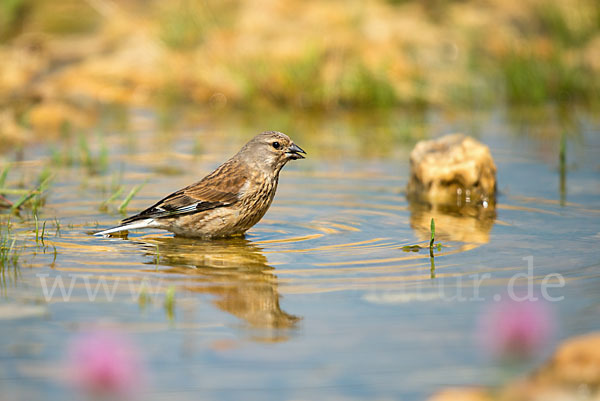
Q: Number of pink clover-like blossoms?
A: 2